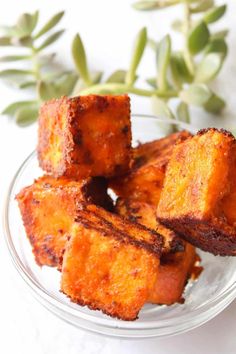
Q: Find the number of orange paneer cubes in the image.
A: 6